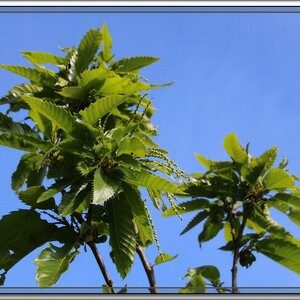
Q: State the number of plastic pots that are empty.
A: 0